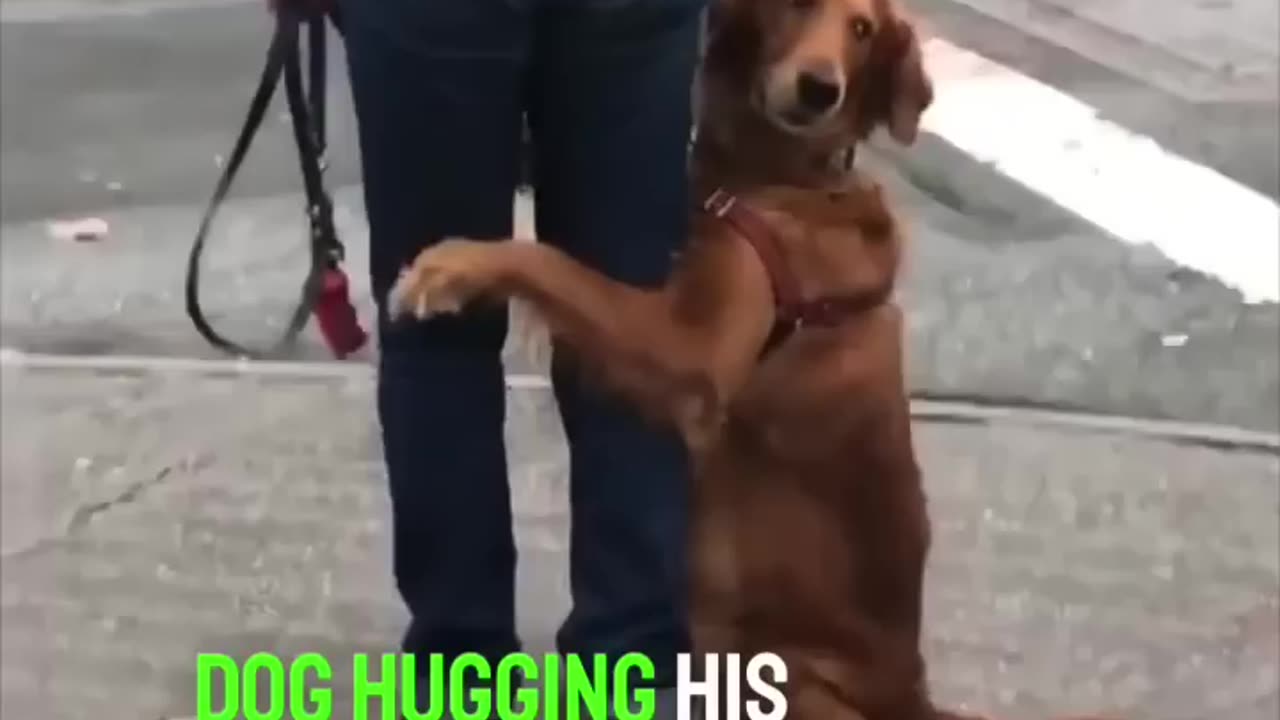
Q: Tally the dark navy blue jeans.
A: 1